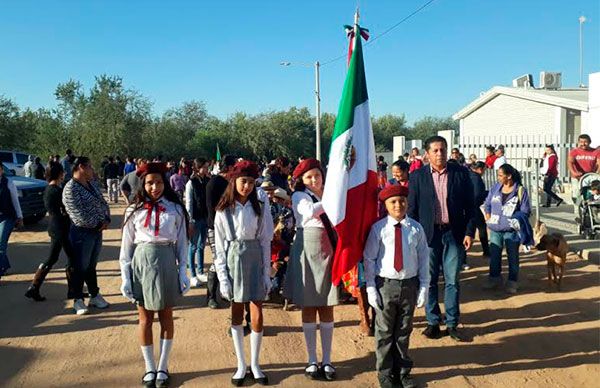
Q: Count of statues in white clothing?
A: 0